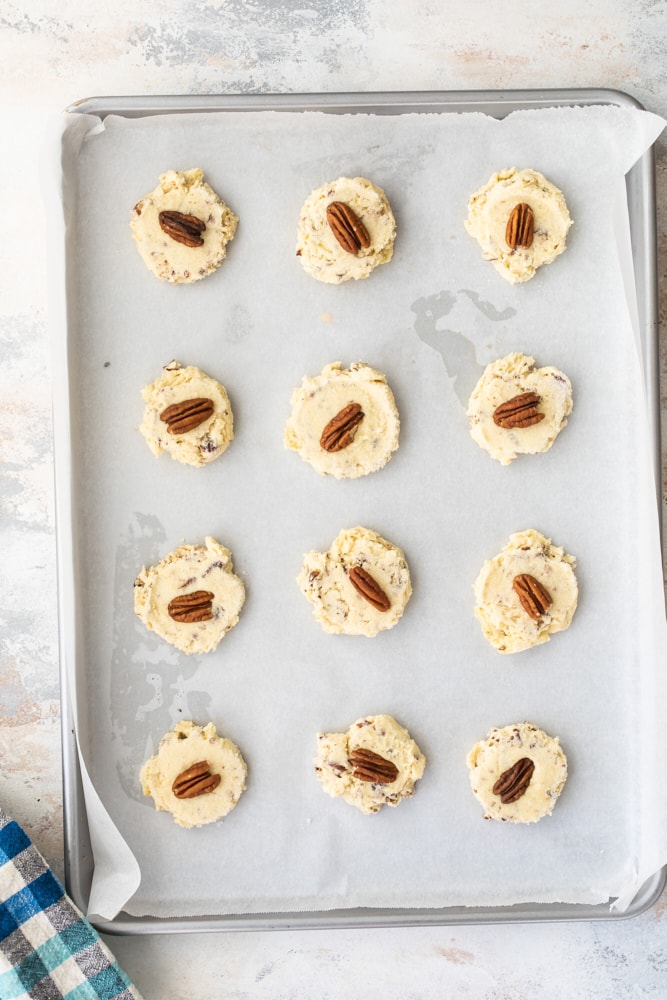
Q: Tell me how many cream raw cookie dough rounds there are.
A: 12